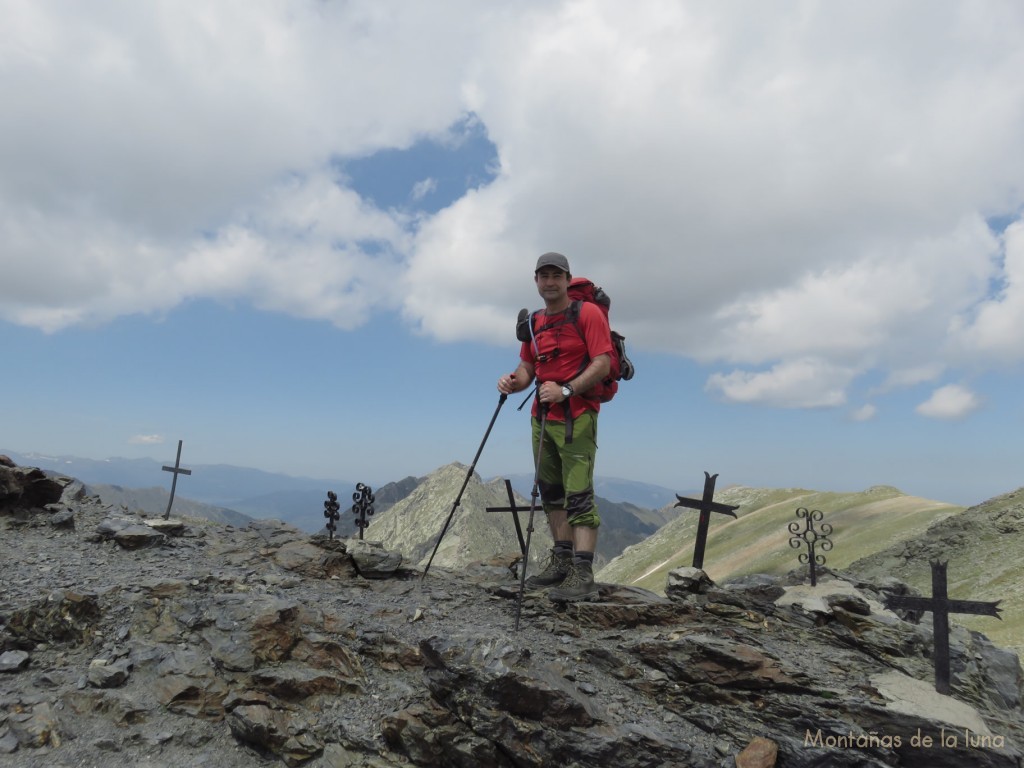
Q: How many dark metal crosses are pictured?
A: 7